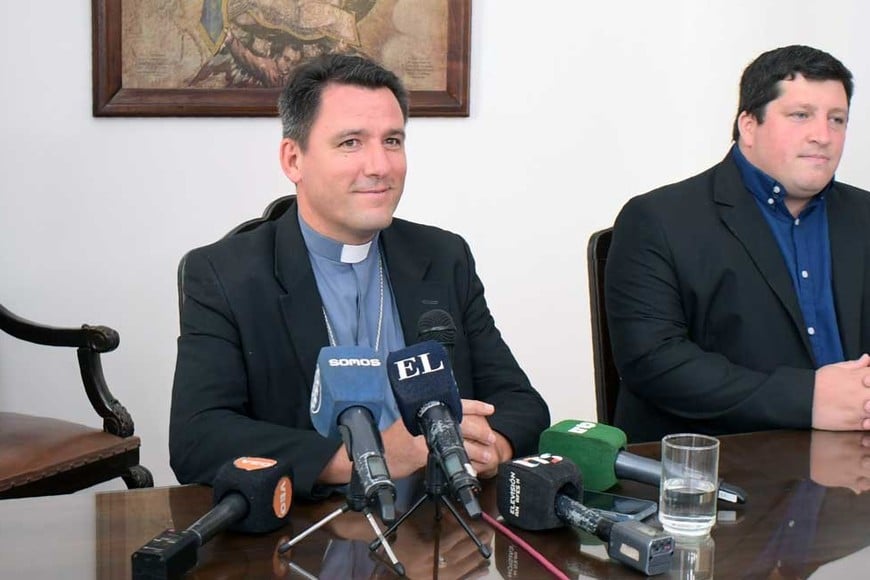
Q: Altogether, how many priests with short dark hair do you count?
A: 1